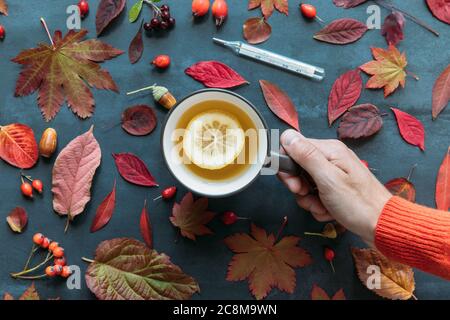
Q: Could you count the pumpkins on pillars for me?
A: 0